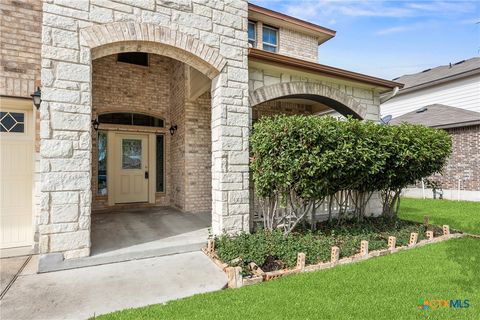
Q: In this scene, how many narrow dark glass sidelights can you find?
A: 2